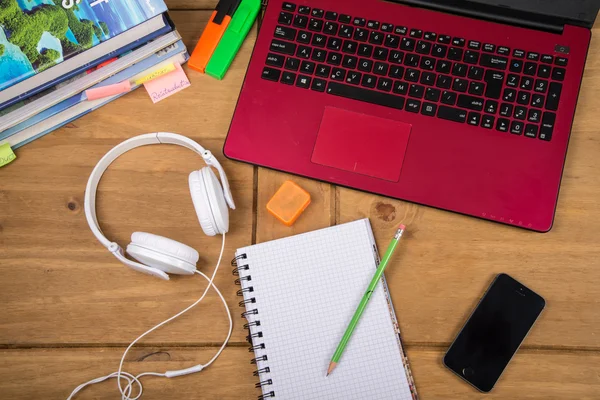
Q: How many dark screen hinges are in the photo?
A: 1